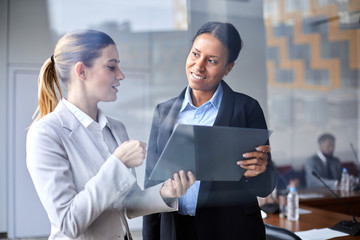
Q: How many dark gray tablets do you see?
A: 1